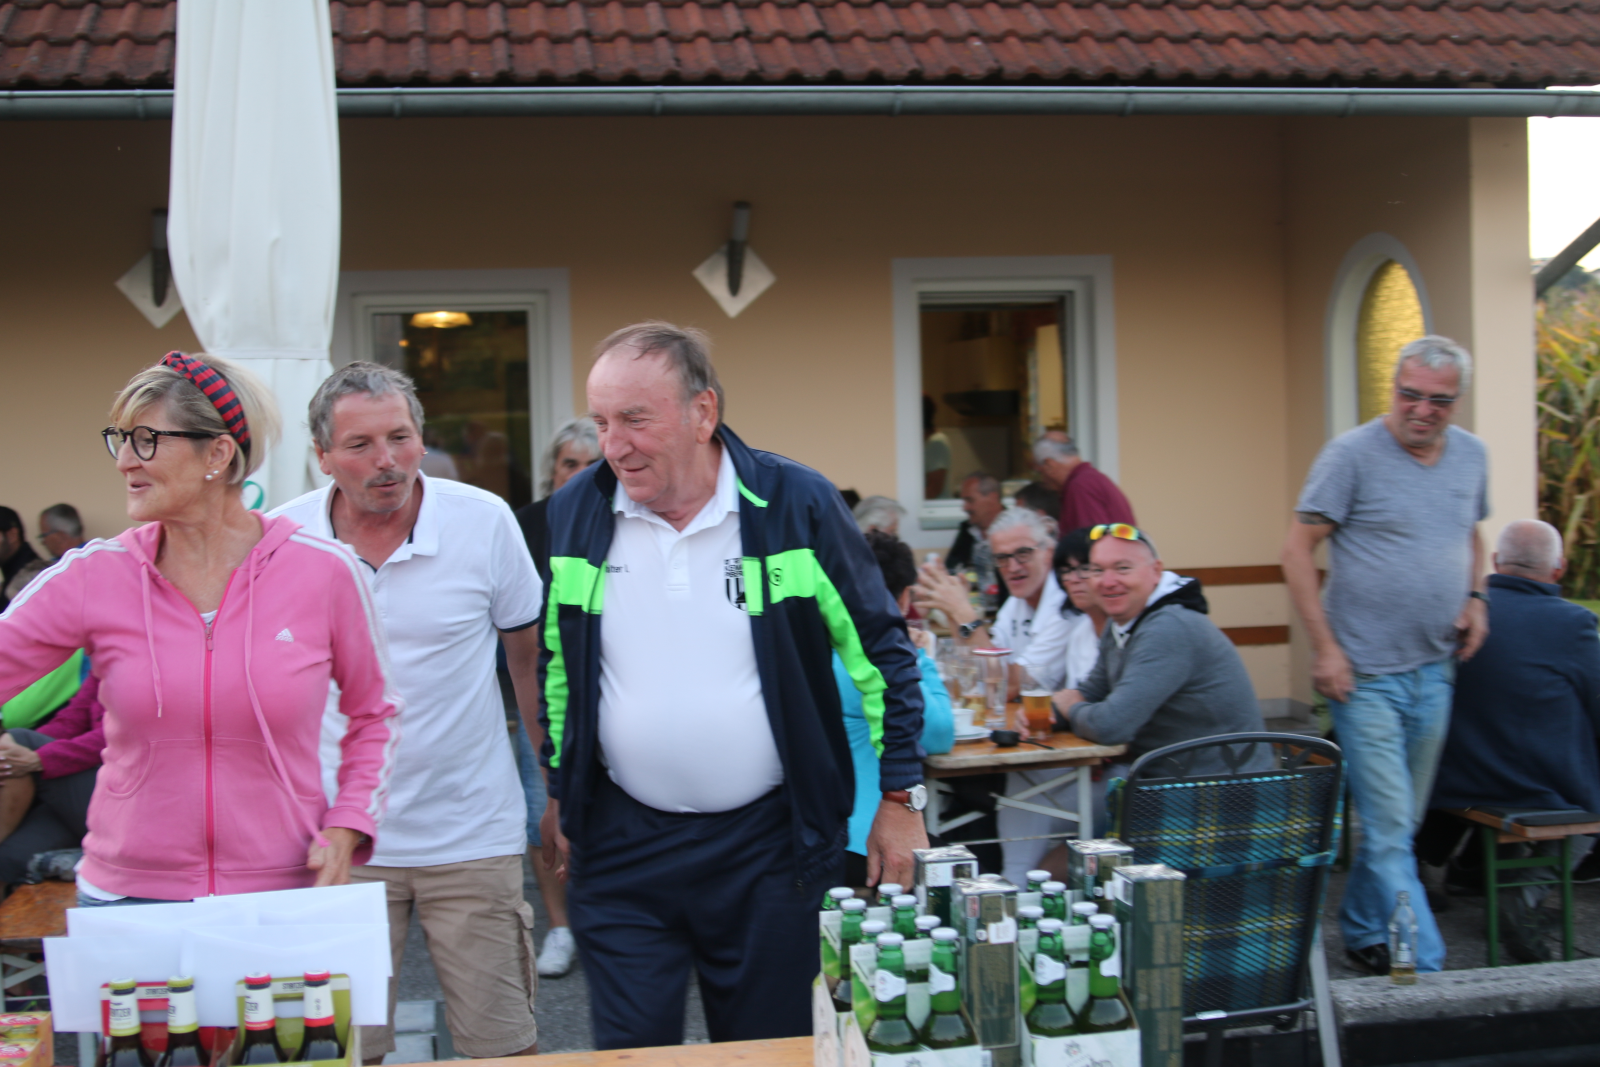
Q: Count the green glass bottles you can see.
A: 14